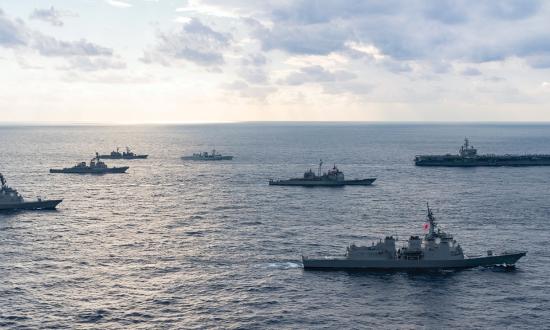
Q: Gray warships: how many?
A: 7